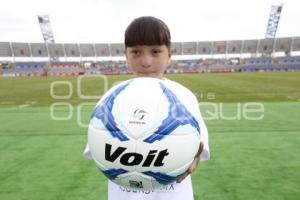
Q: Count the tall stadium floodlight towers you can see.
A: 2